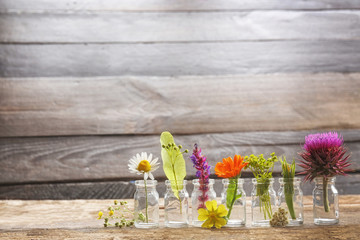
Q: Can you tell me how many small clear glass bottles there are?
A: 7